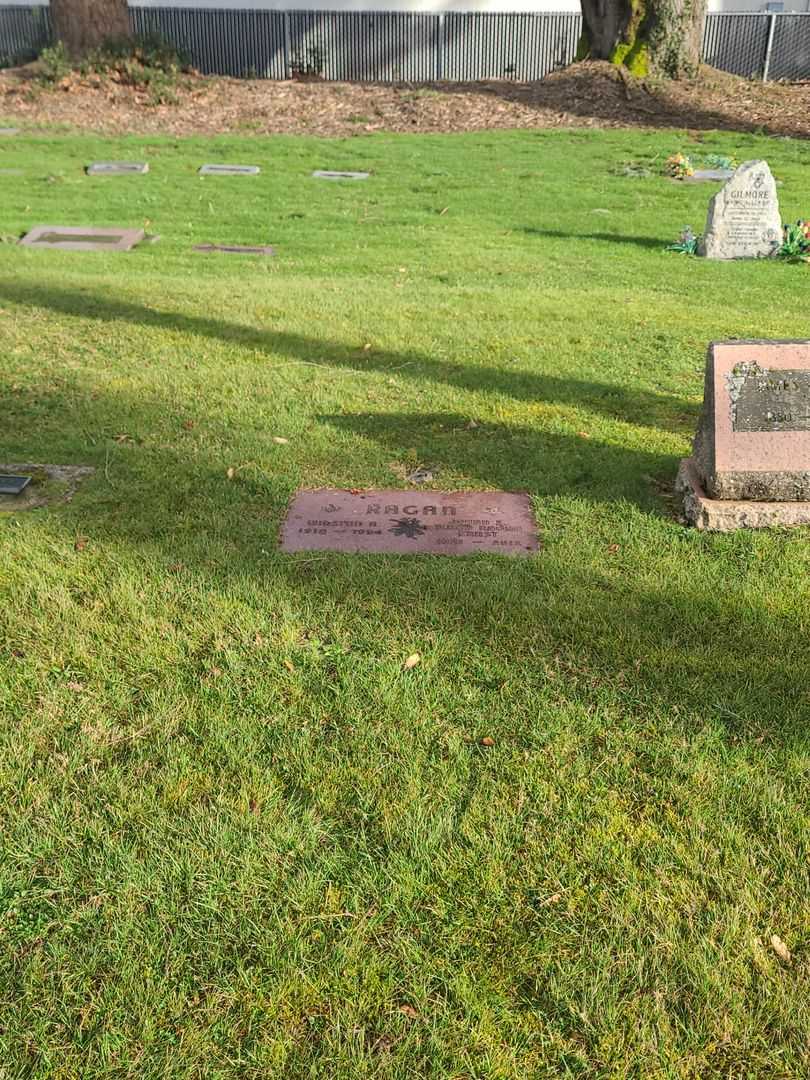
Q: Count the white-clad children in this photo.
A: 0